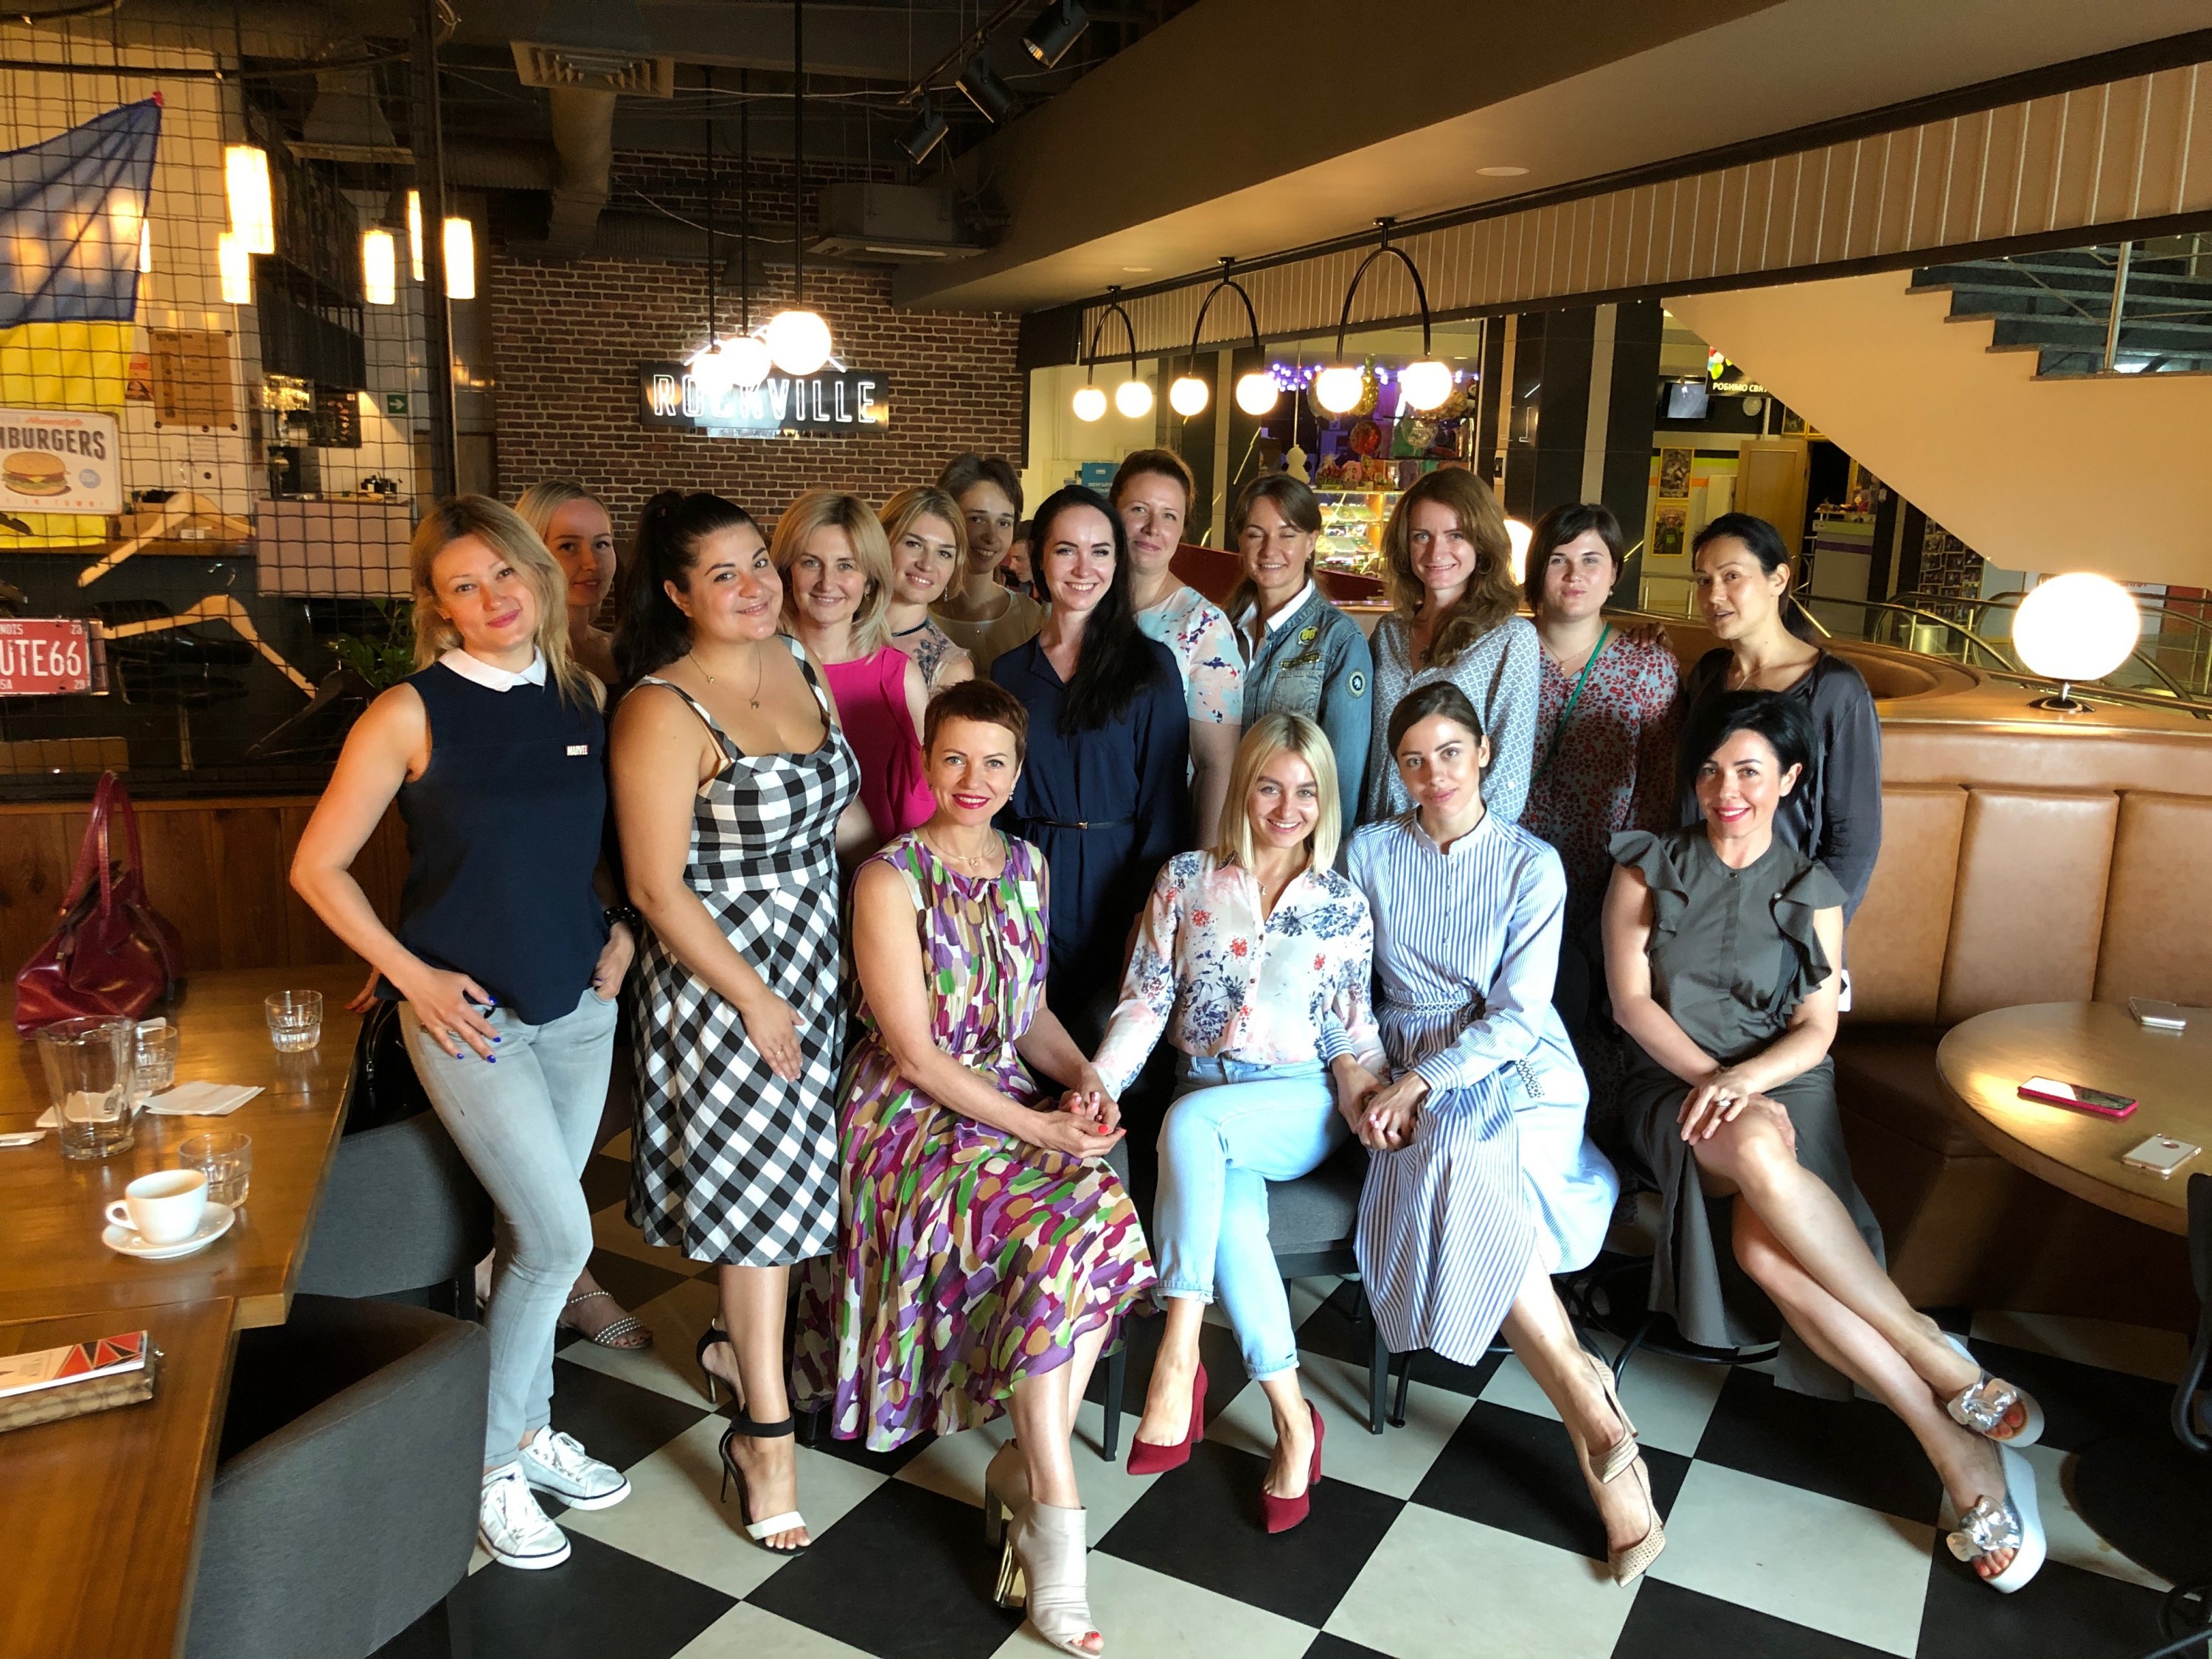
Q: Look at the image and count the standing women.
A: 12